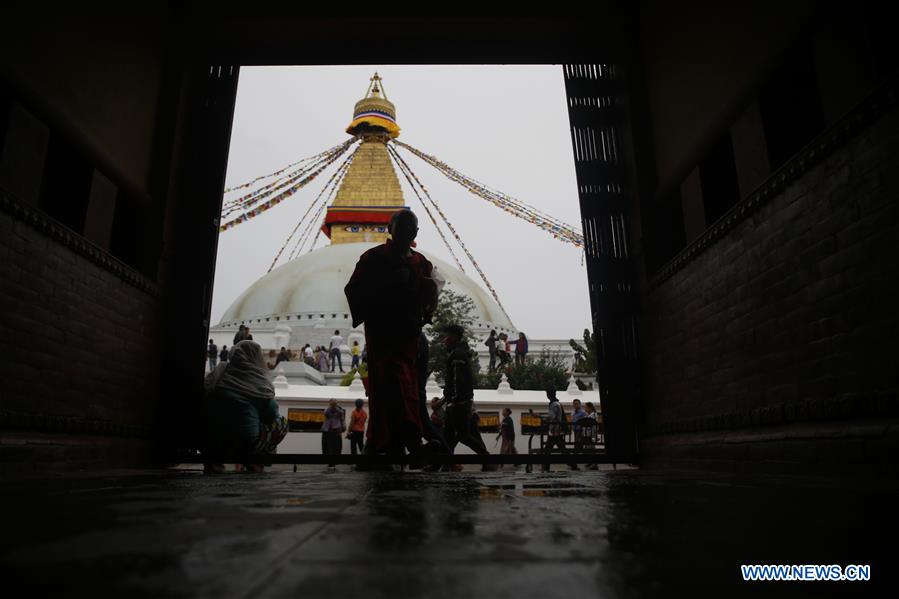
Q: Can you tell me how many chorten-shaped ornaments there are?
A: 5